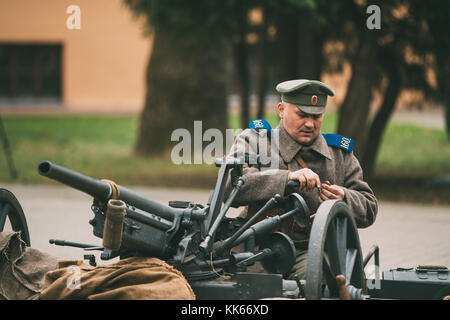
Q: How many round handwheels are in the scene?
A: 2